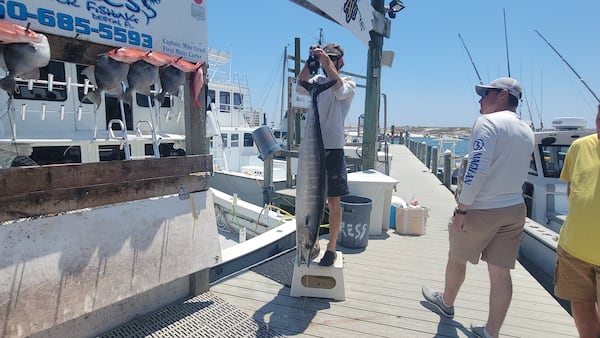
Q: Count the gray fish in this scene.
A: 5